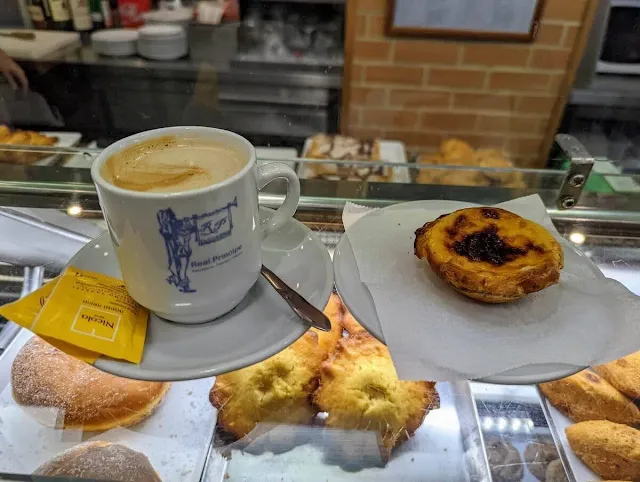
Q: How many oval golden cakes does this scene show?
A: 3